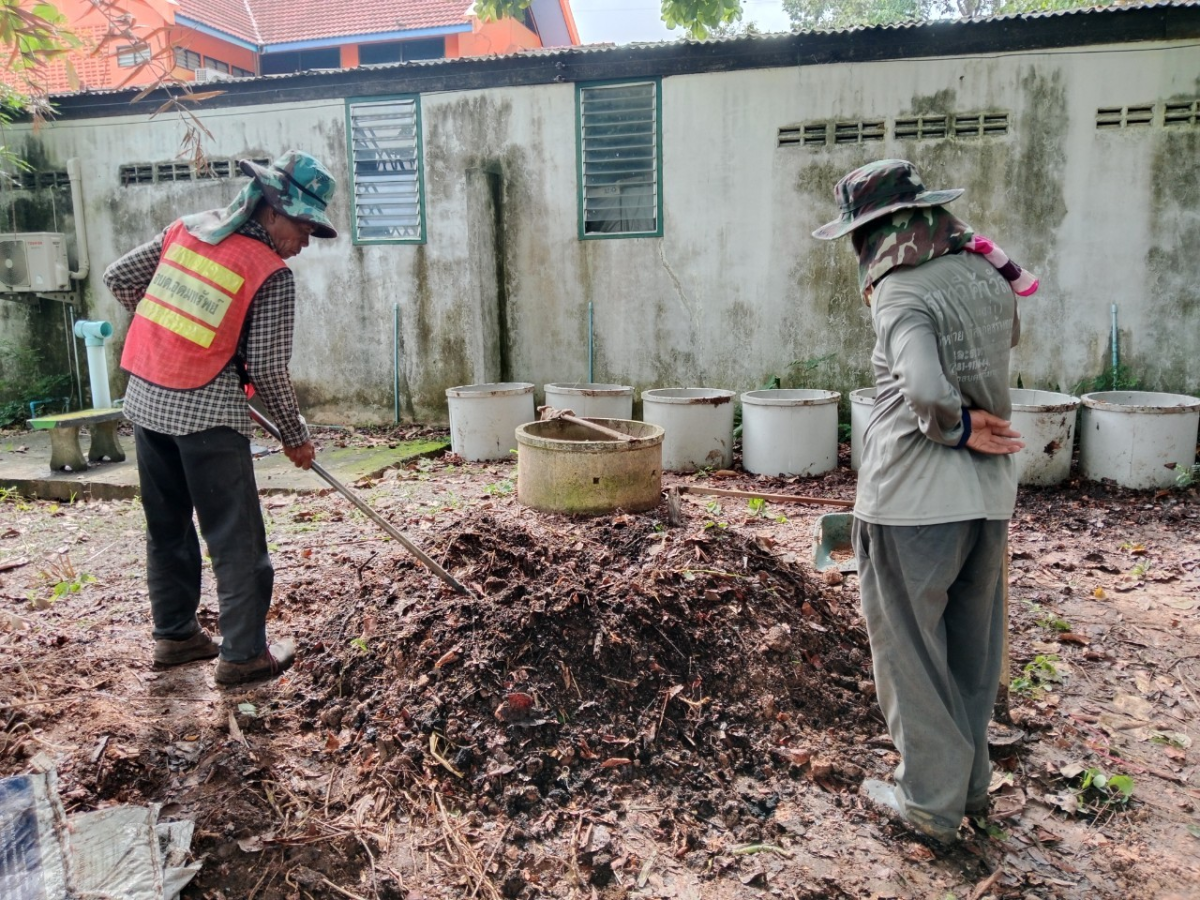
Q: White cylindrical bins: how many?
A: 7